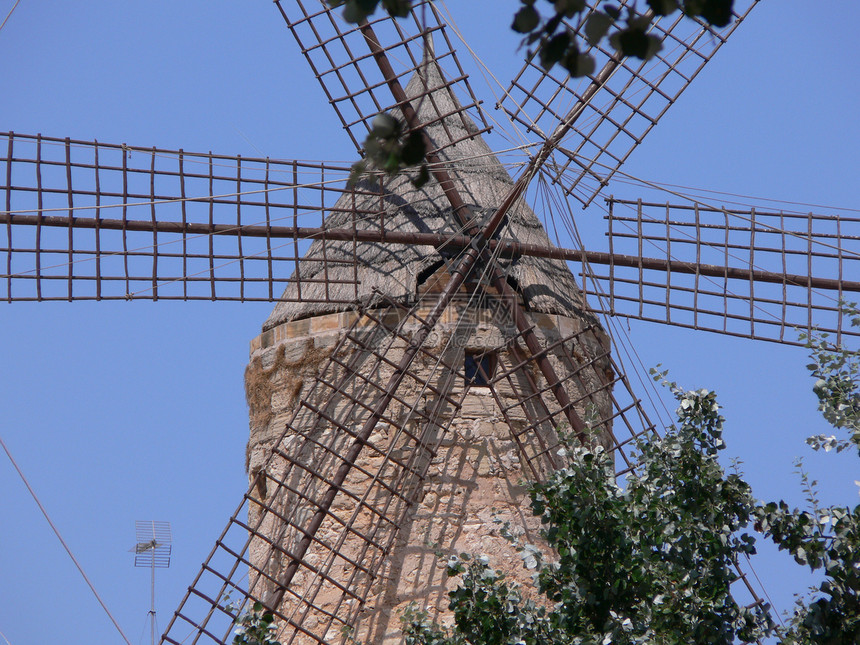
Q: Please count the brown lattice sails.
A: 6